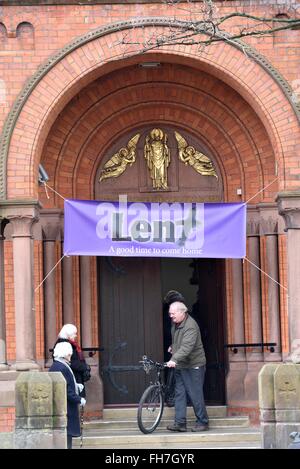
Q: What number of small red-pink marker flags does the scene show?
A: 0